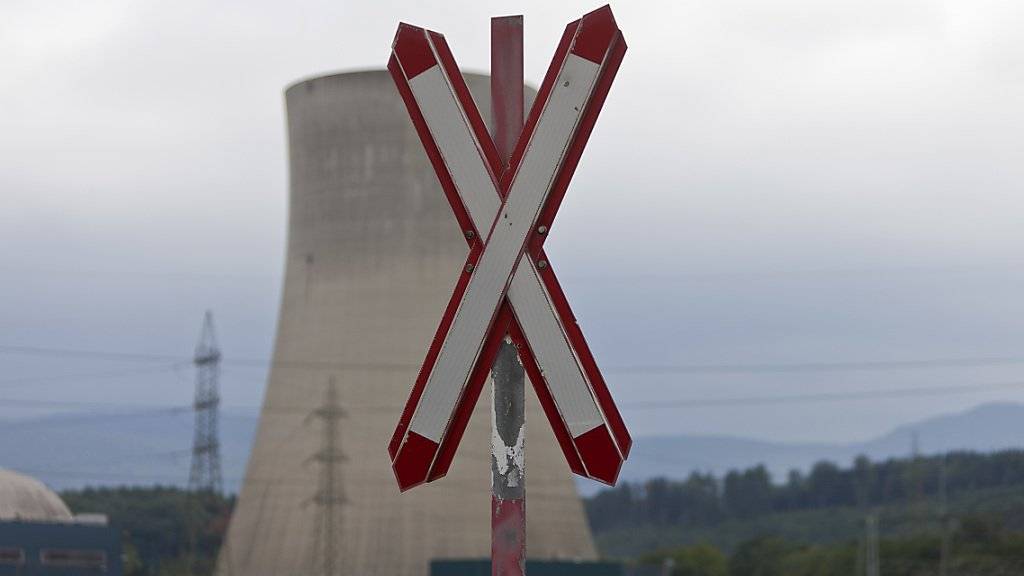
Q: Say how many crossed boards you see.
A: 2